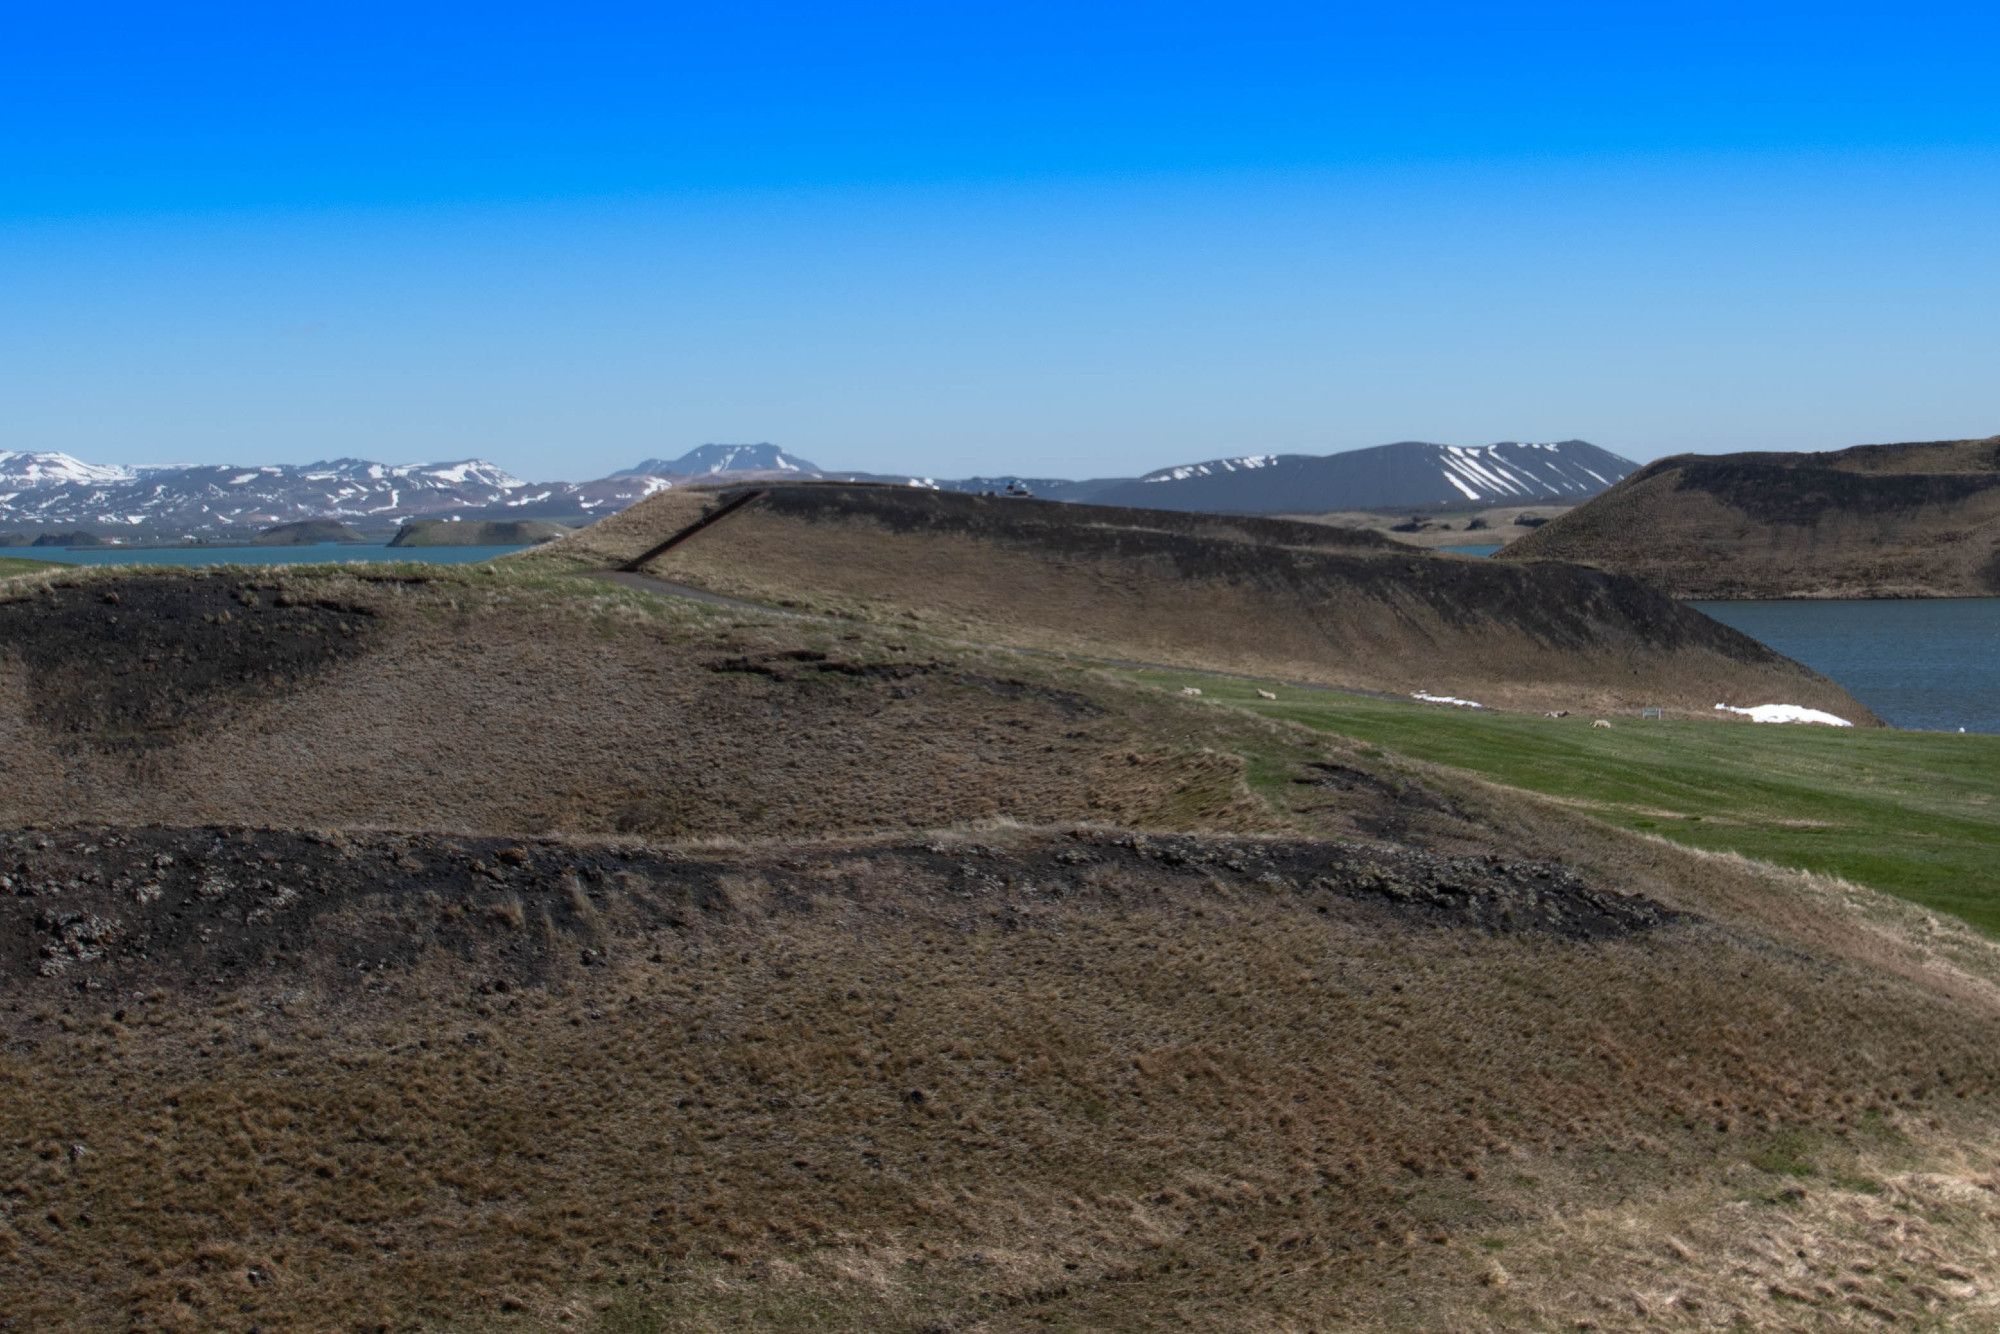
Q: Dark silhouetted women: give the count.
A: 0